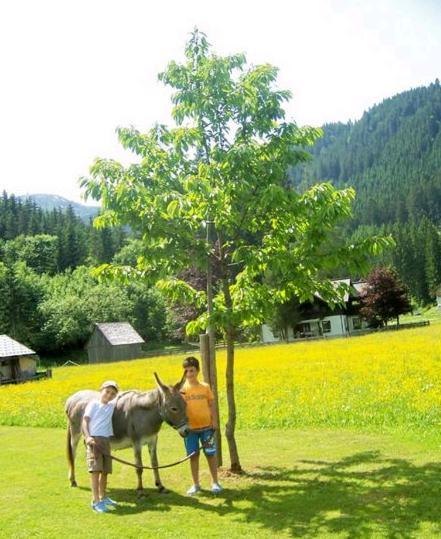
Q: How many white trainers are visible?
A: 2